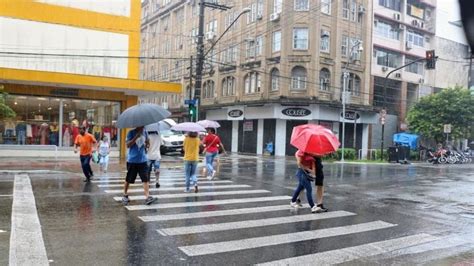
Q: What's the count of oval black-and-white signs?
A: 3